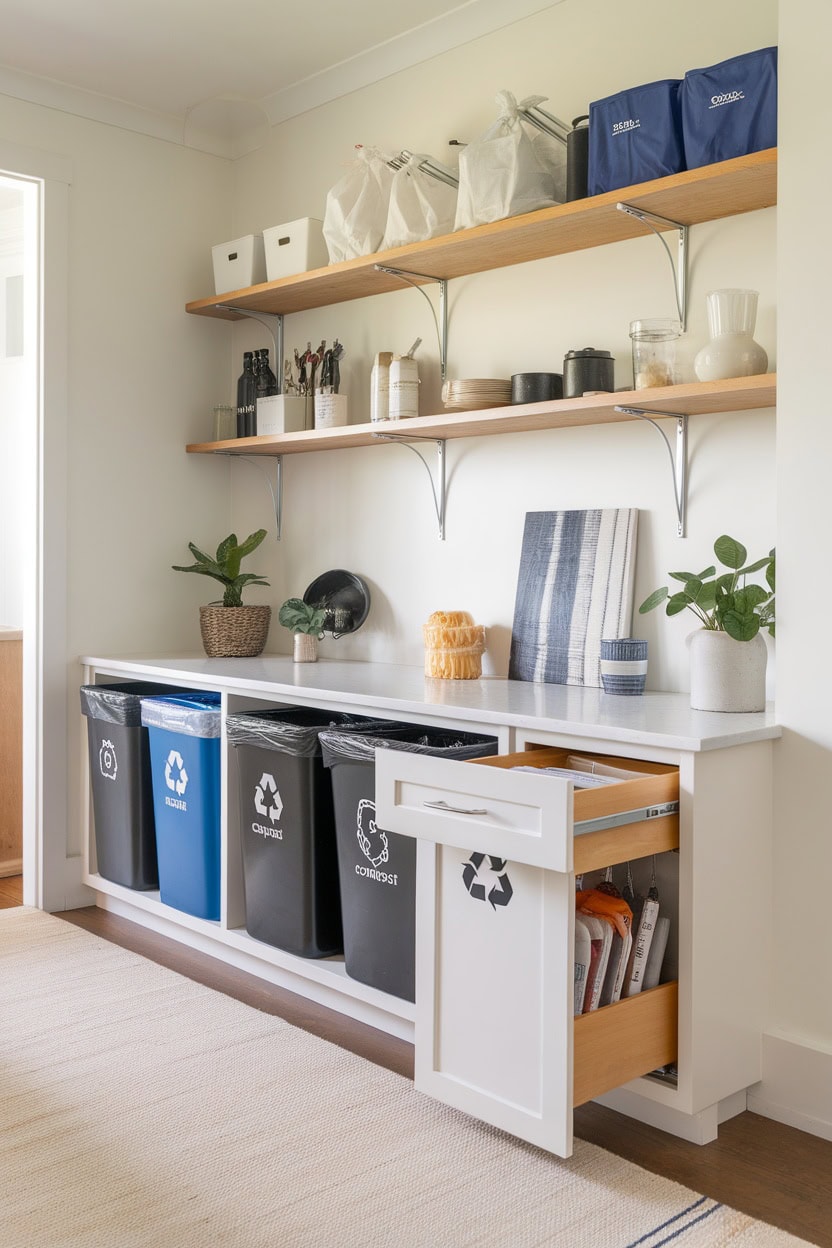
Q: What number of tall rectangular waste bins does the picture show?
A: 4